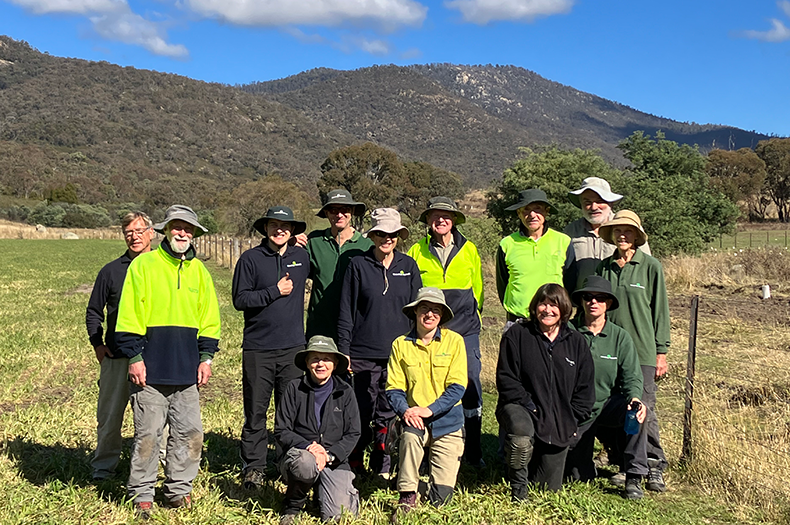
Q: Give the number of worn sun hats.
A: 11